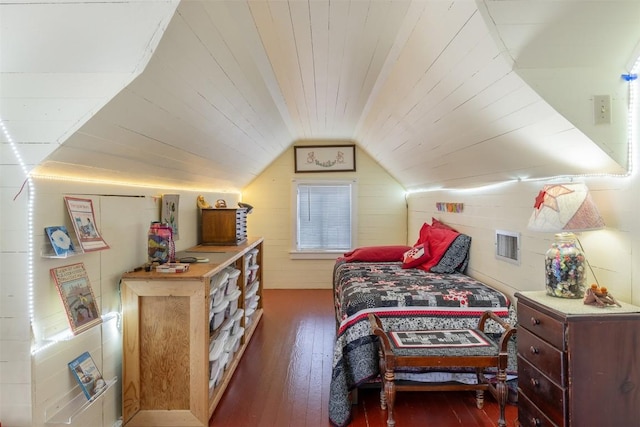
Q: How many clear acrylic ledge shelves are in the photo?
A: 3